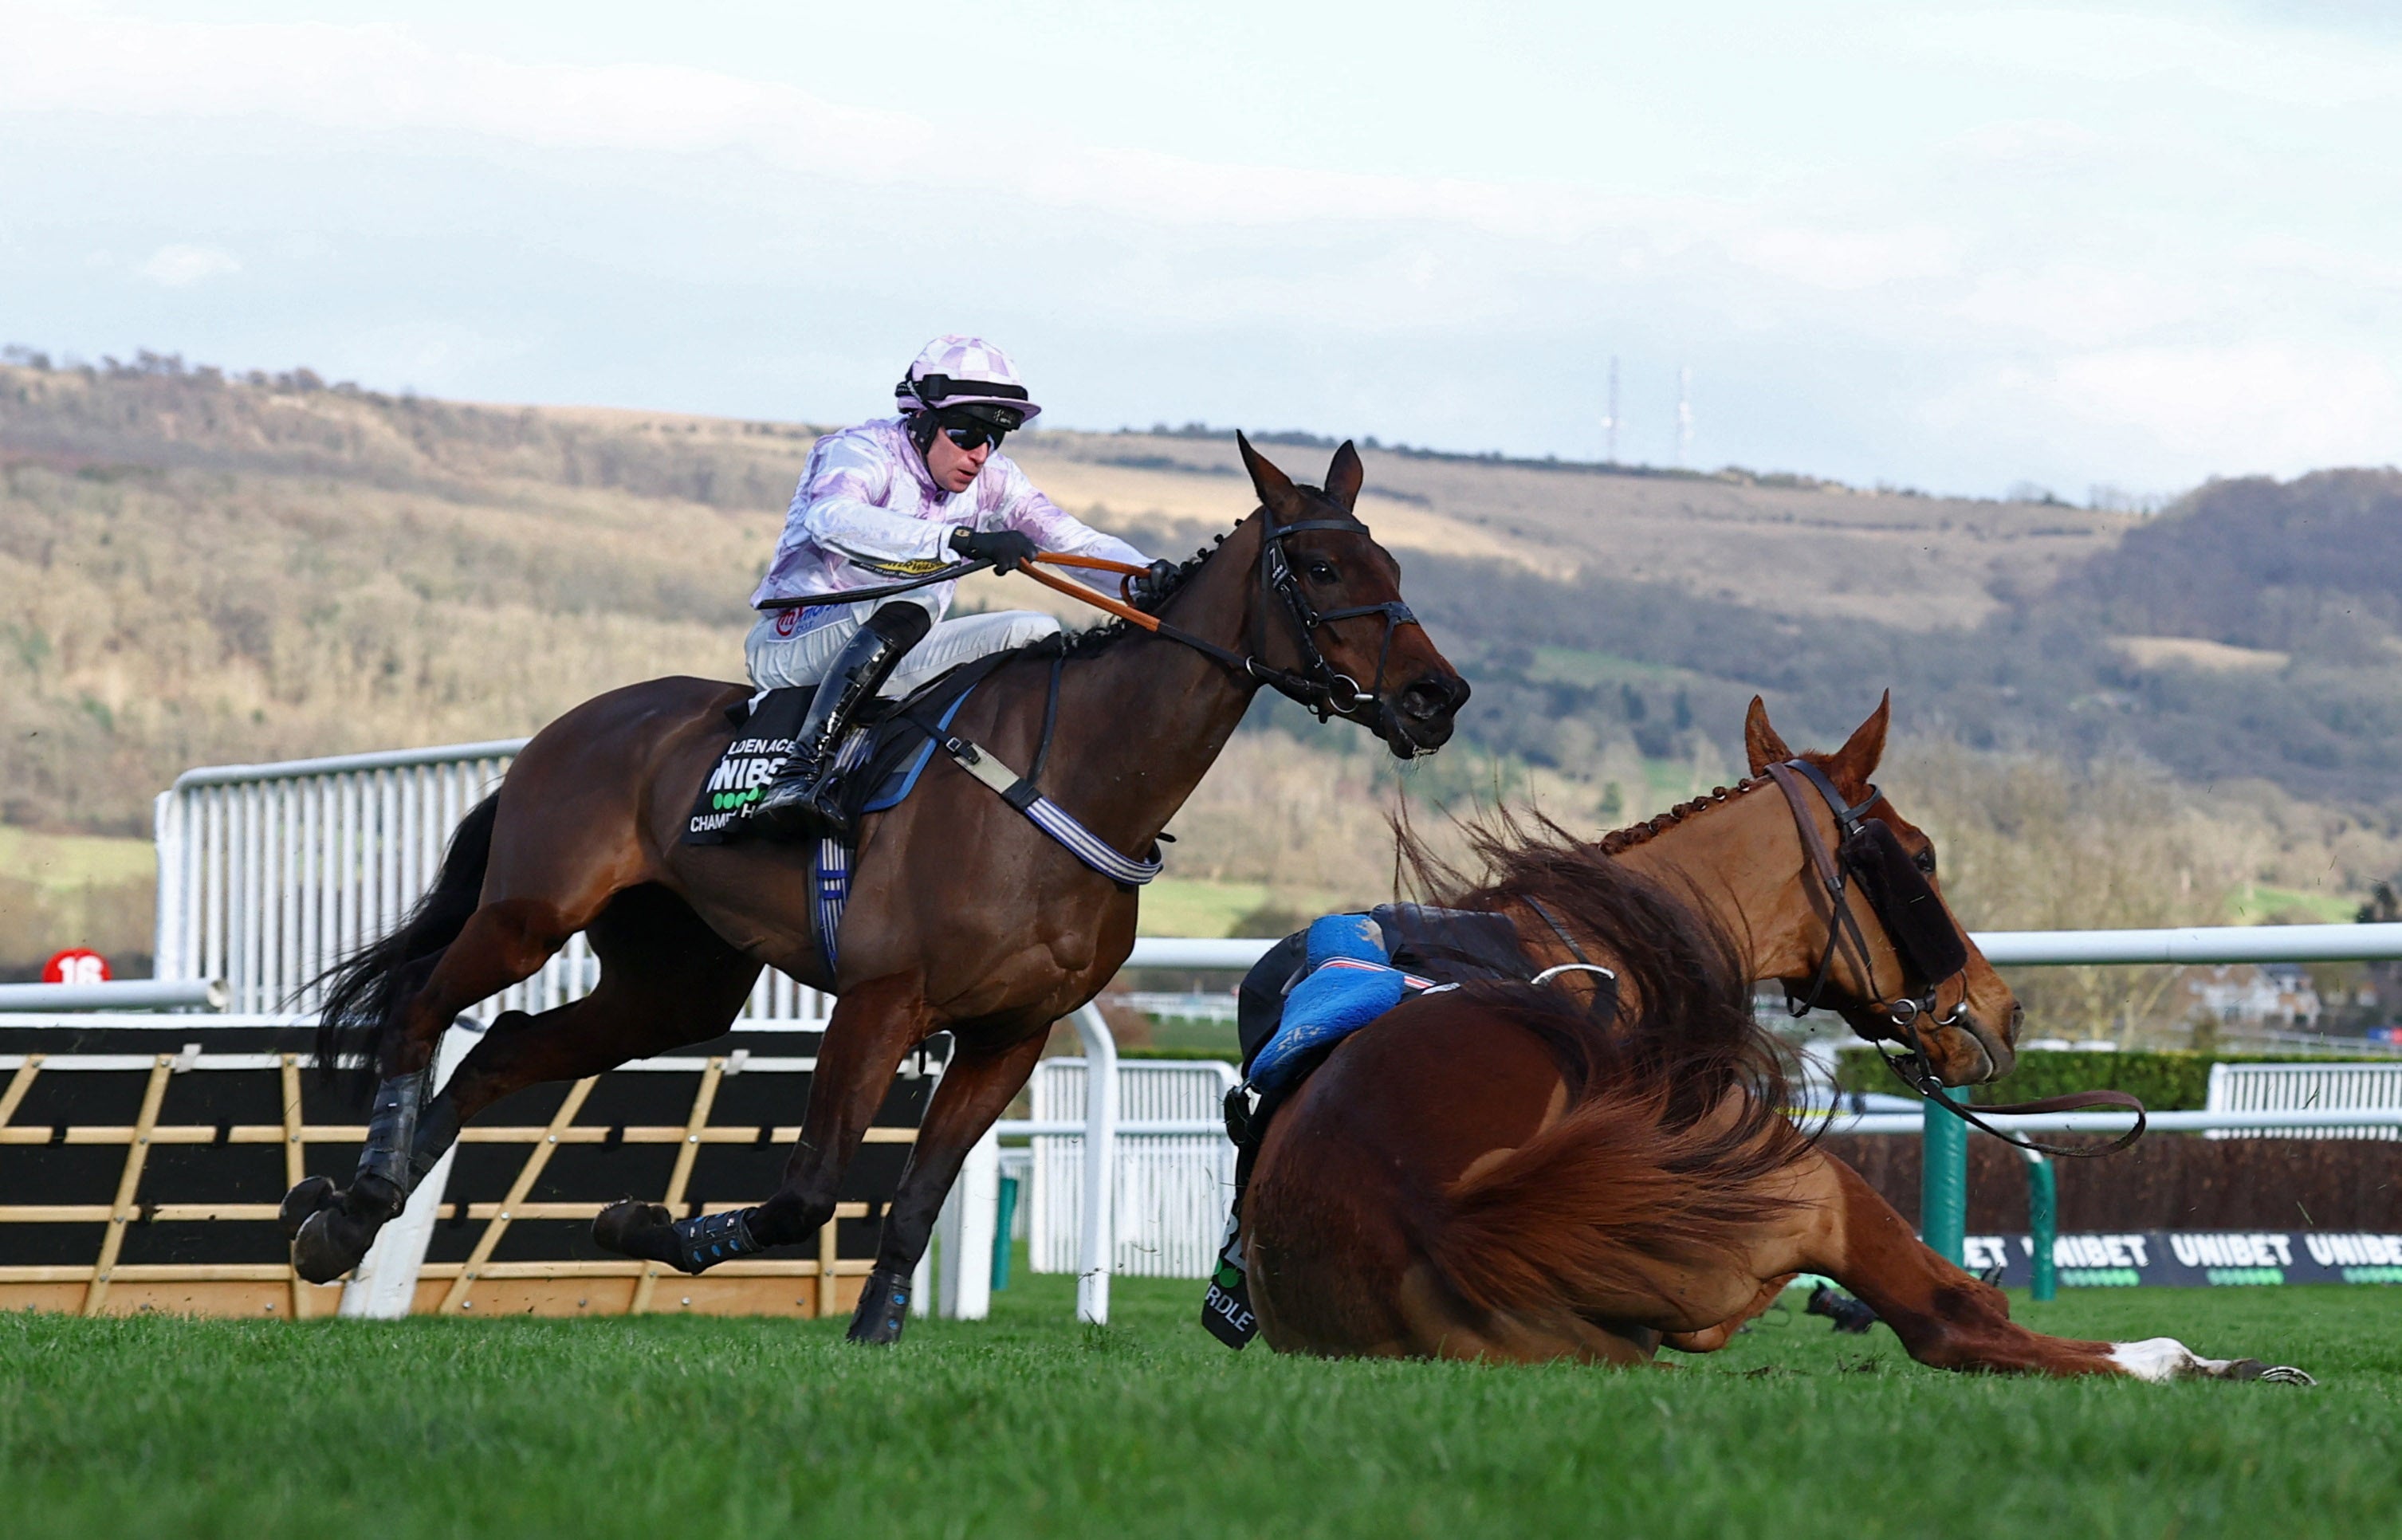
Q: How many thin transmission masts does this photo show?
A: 2